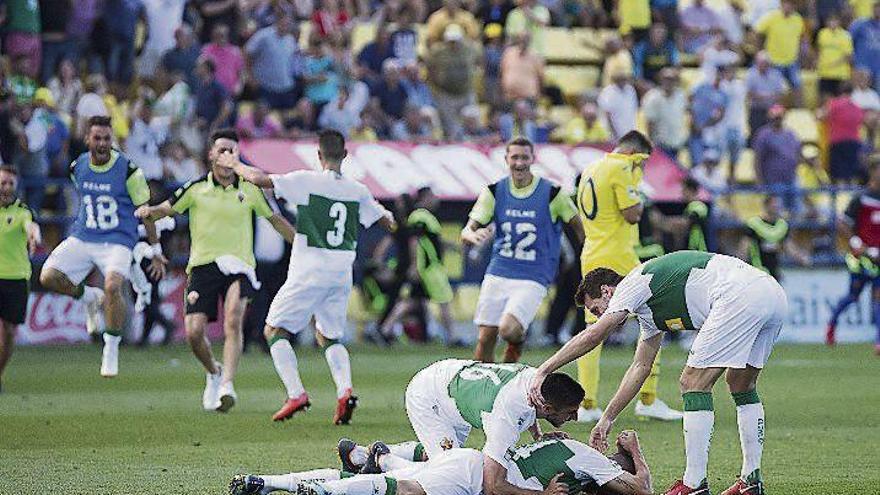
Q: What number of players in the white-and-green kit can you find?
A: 4